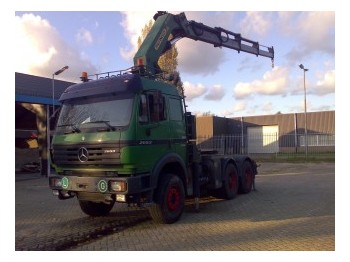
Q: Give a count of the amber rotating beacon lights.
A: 2